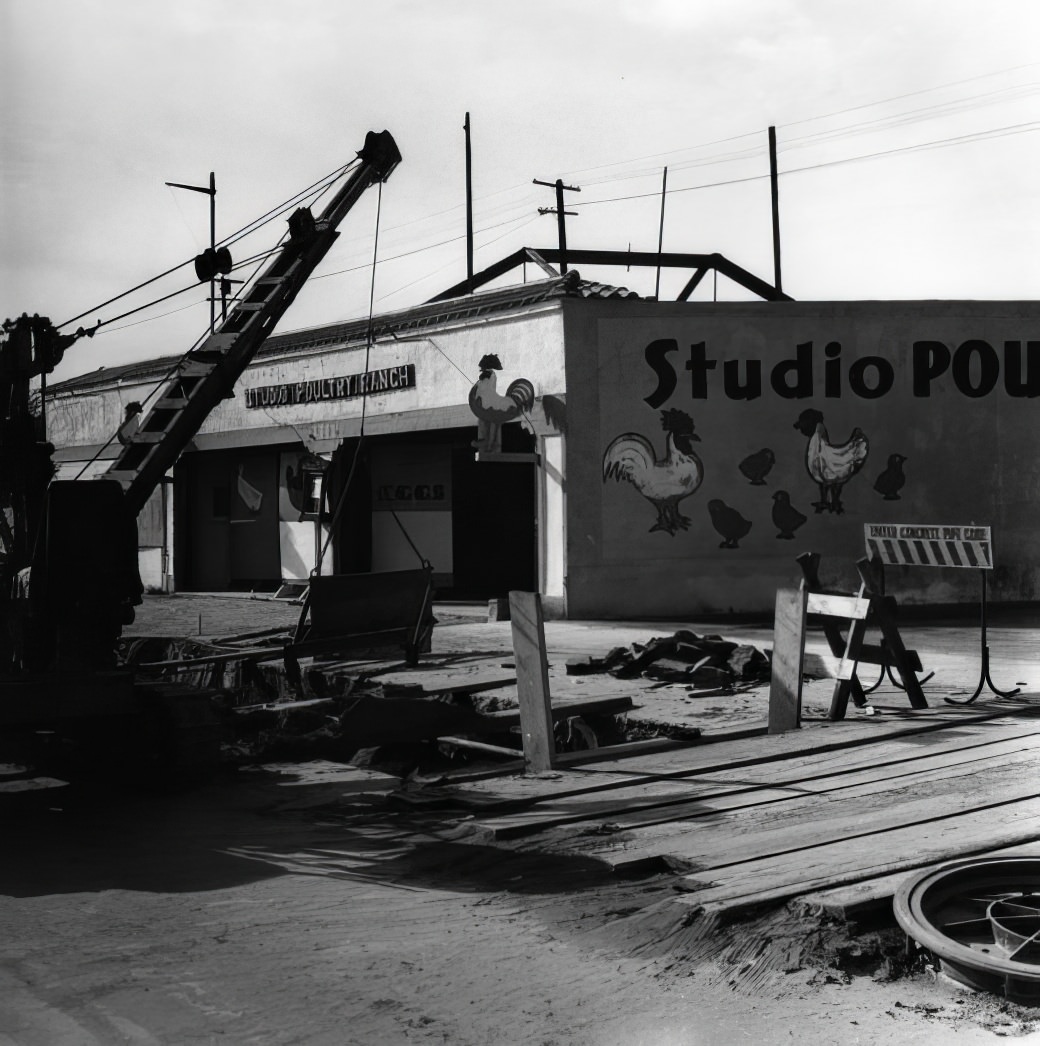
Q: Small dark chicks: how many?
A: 4